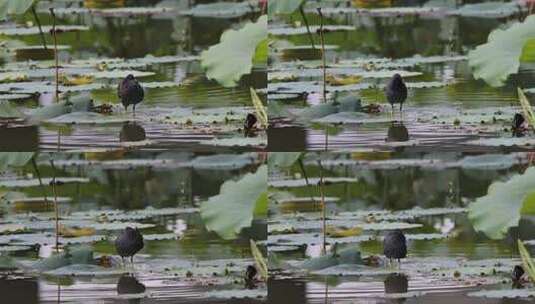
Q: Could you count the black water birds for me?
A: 4